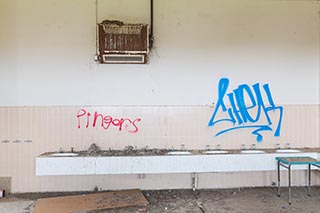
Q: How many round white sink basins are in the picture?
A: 5